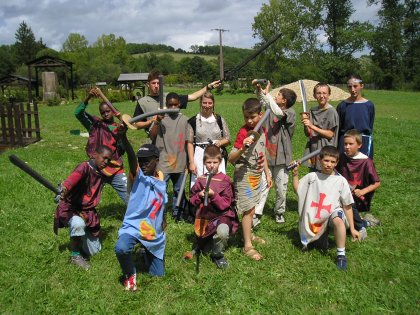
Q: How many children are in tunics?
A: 11